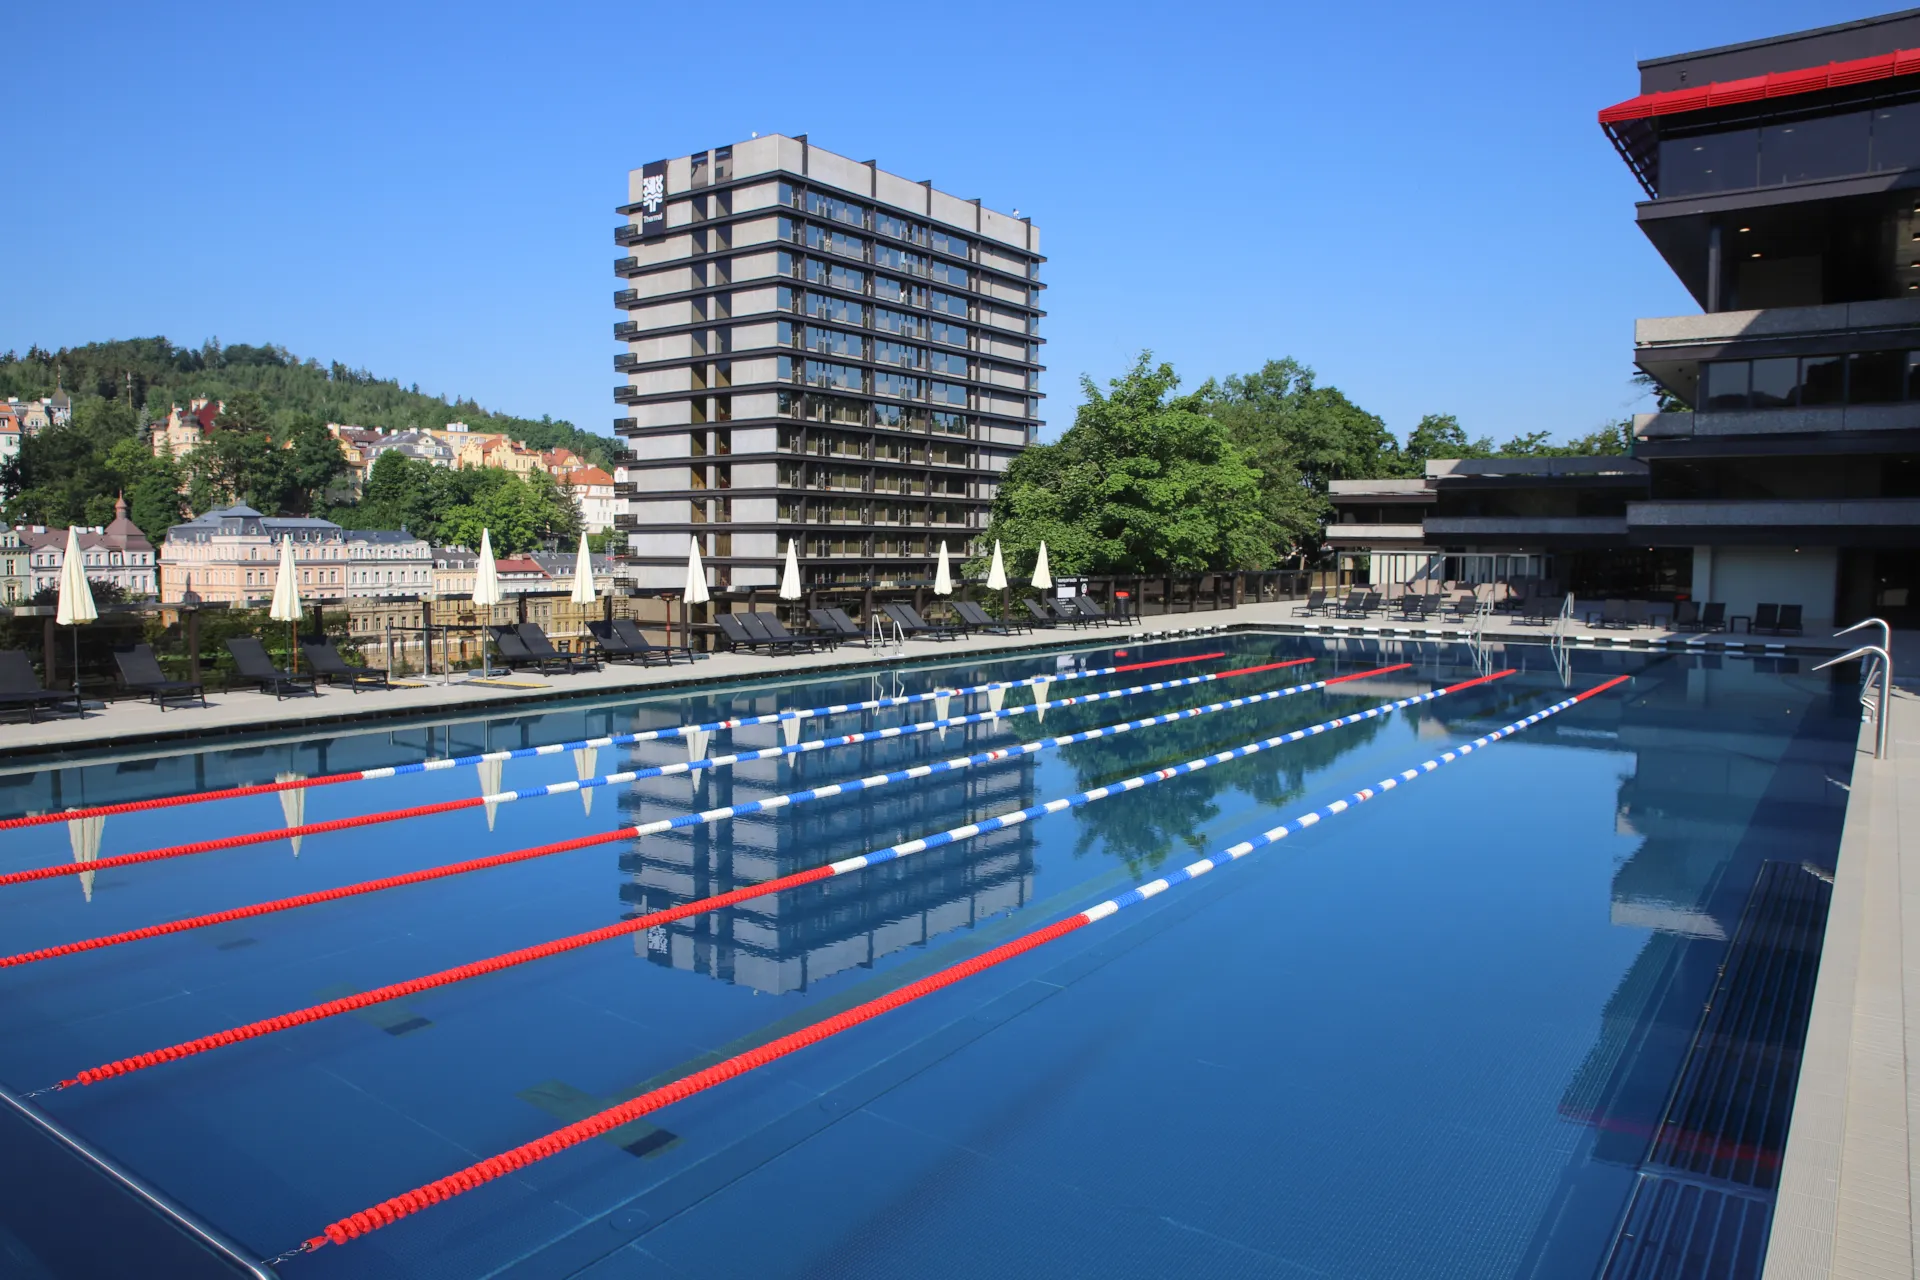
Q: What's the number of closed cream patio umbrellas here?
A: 9